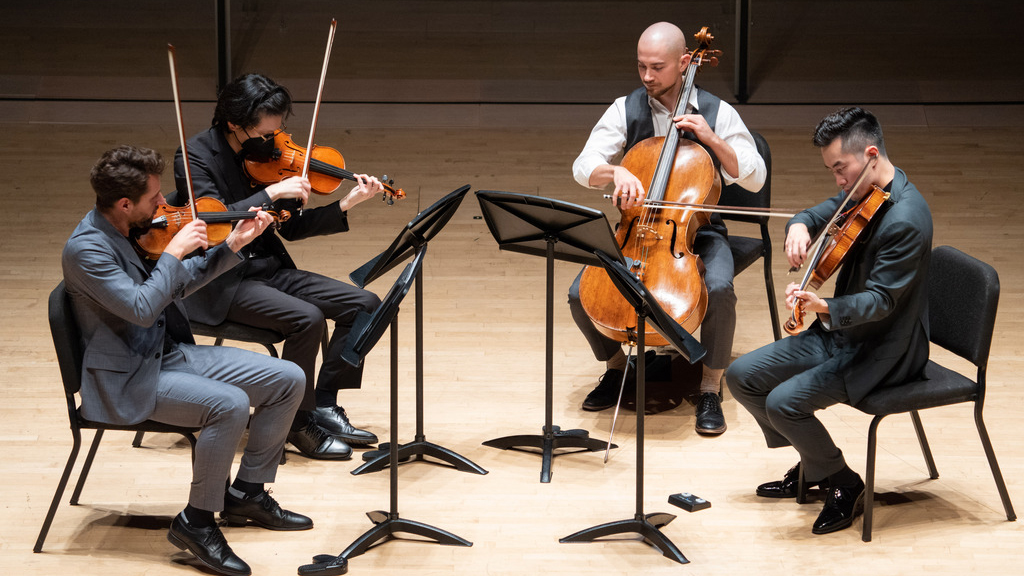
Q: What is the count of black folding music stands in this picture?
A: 4